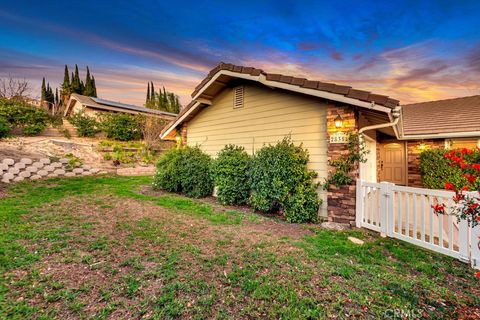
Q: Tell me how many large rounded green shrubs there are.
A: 3